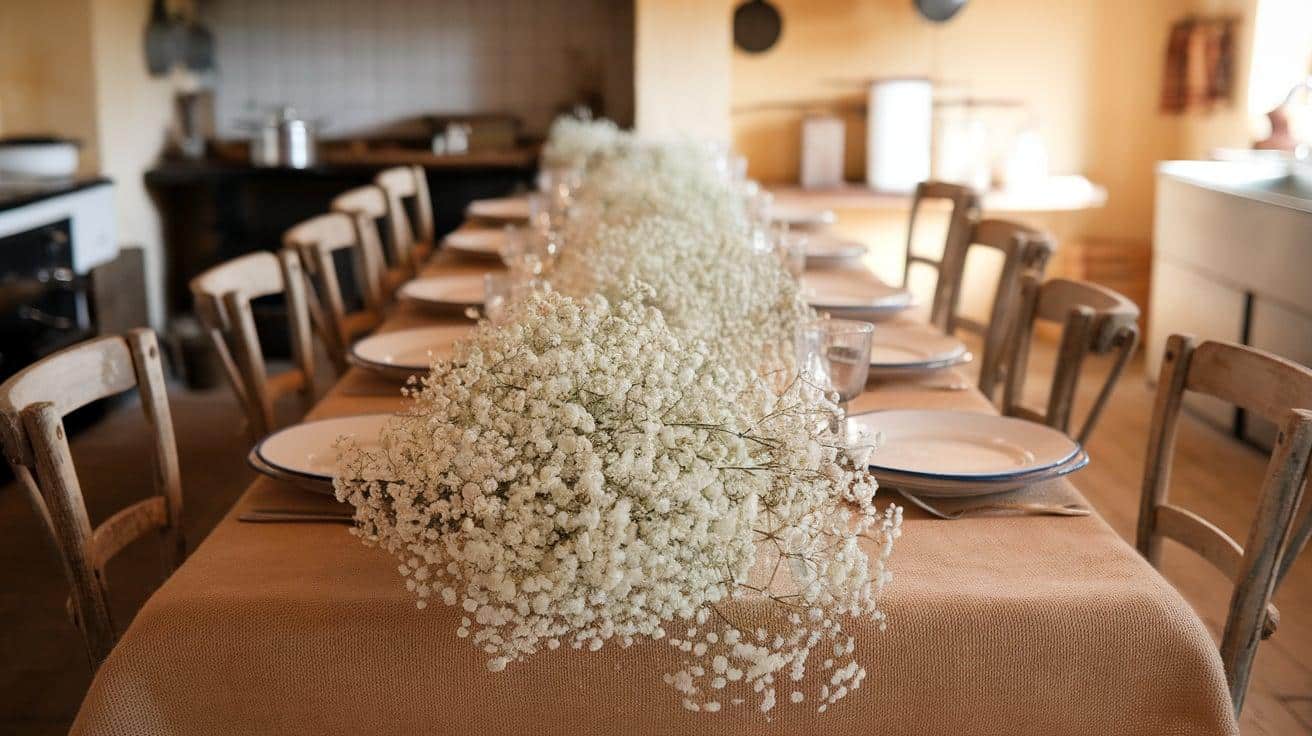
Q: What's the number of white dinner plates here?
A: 10